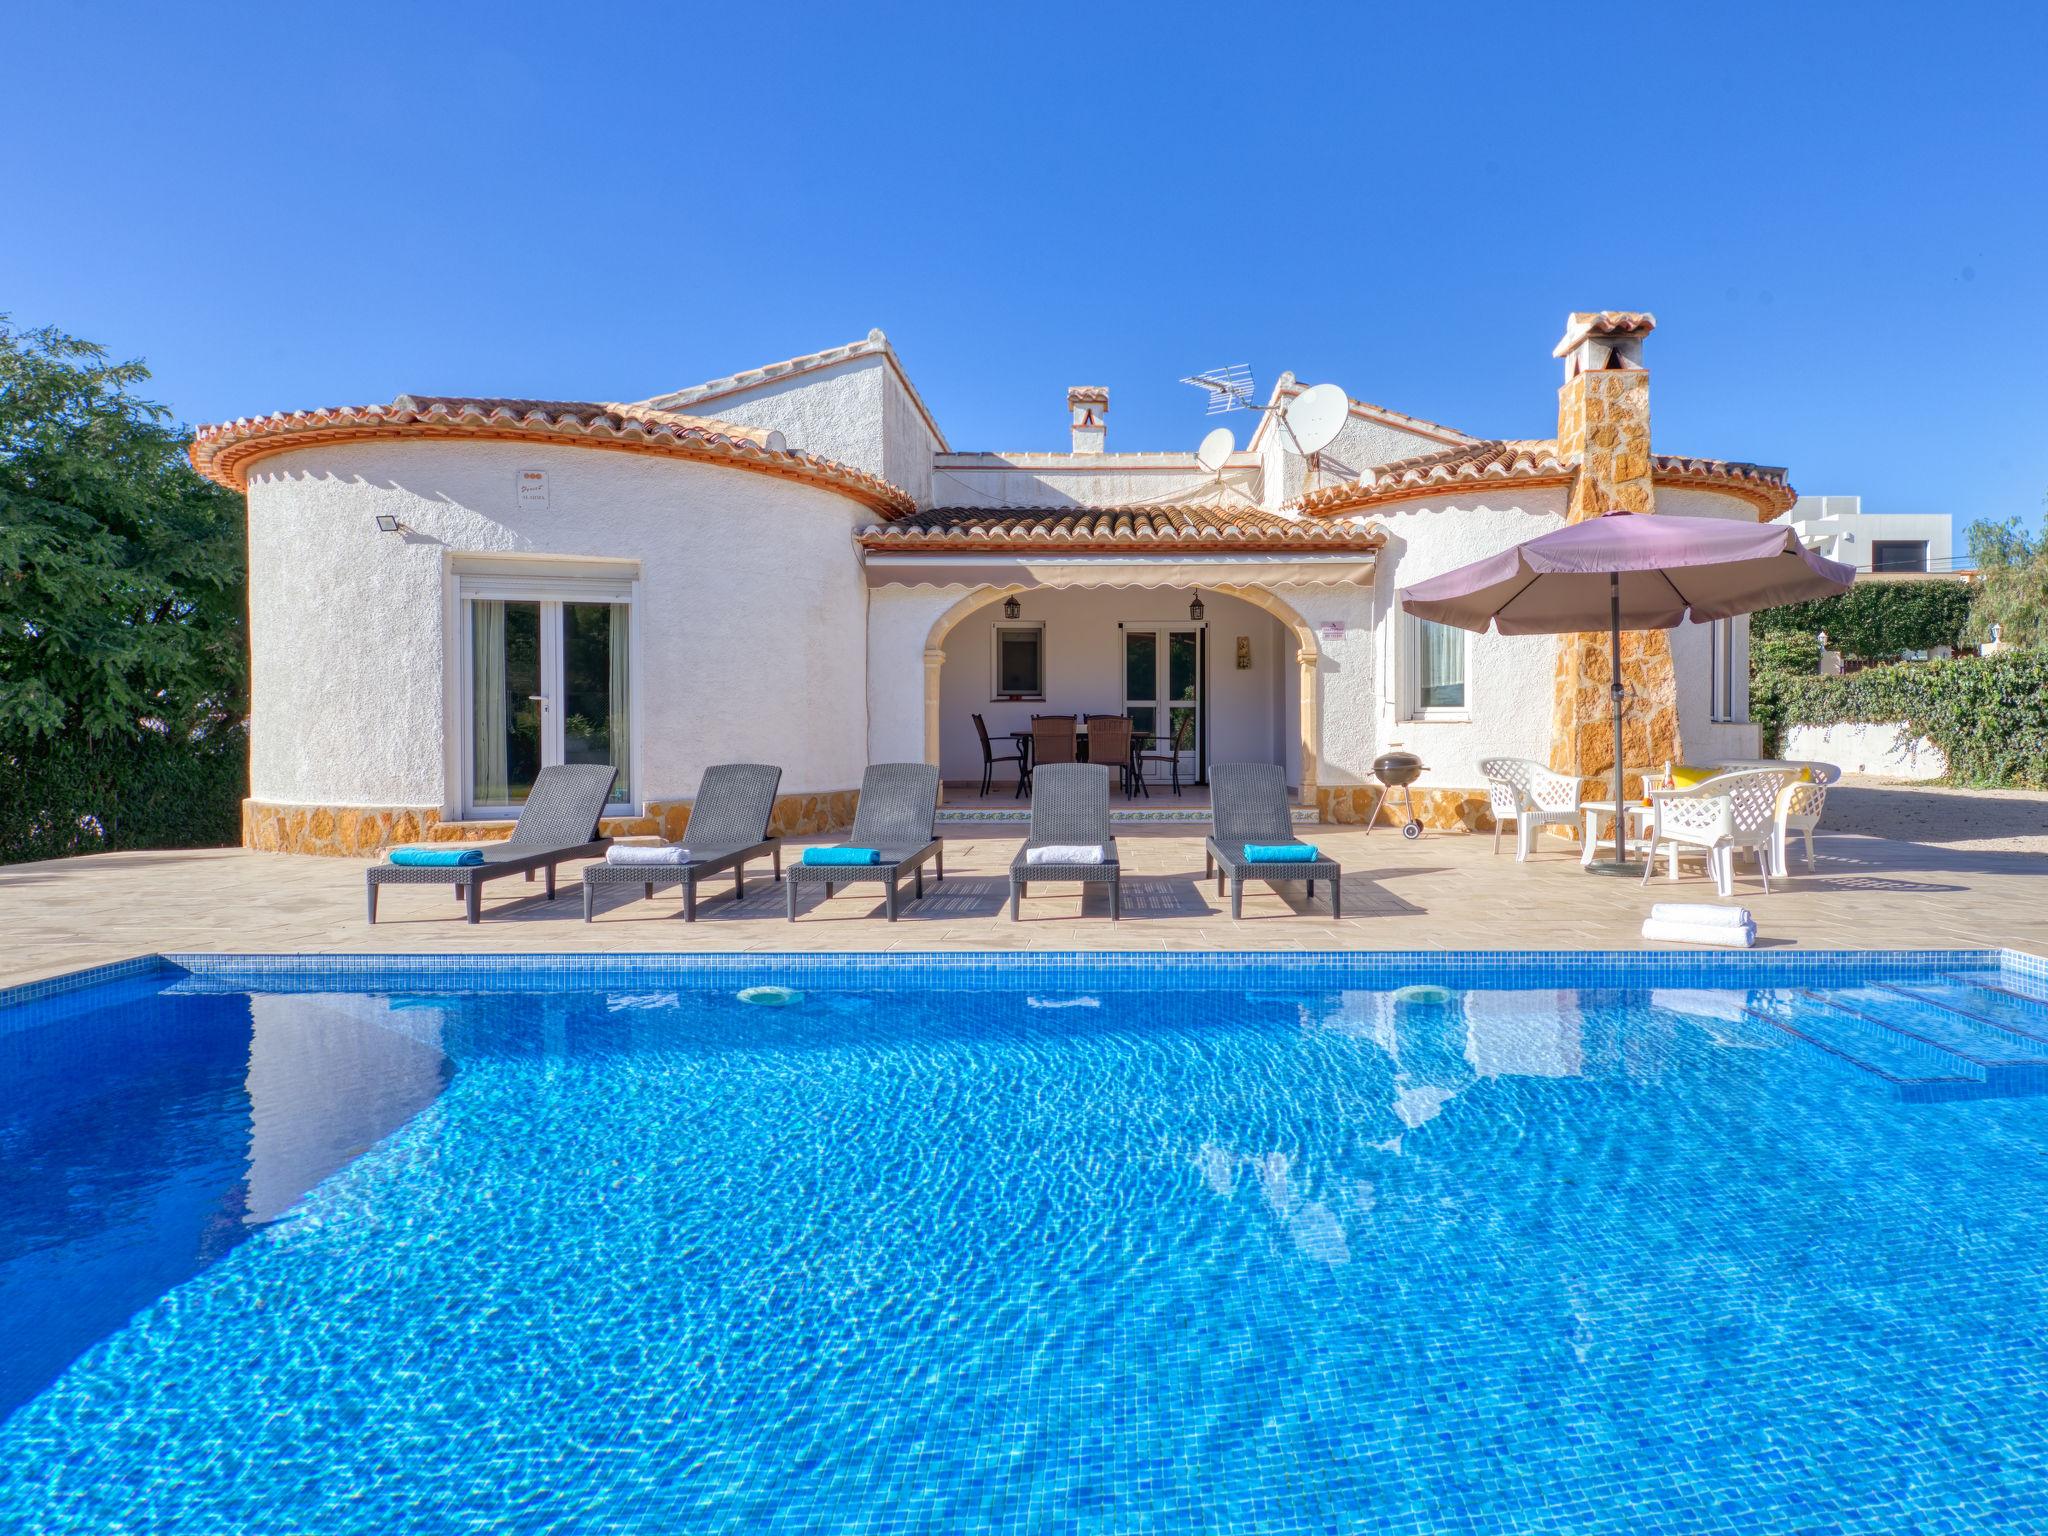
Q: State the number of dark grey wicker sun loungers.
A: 5